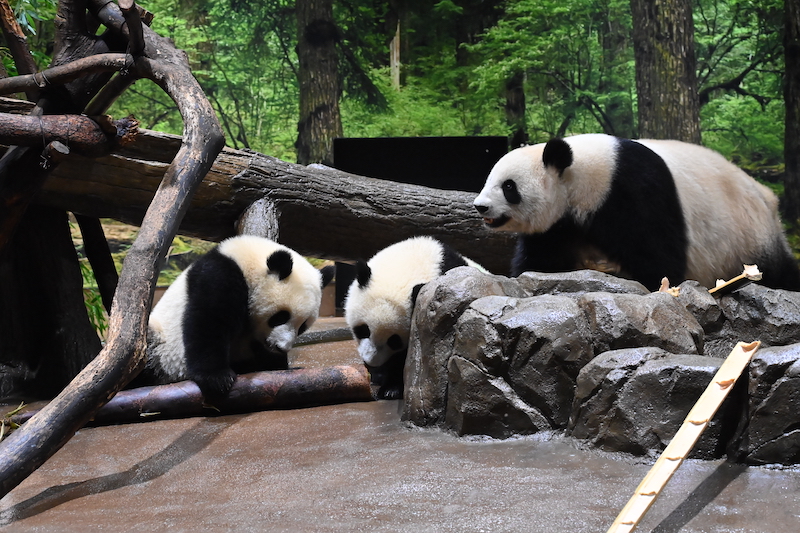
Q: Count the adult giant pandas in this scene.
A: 1